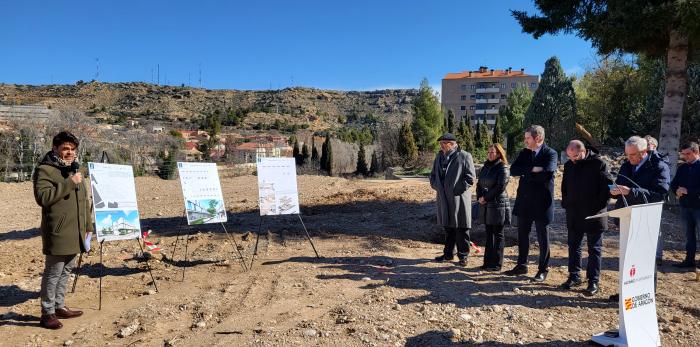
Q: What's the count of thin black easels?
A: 3